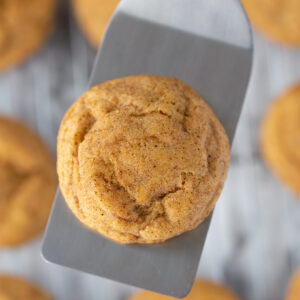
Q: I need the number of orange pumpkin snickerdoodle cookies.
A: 9